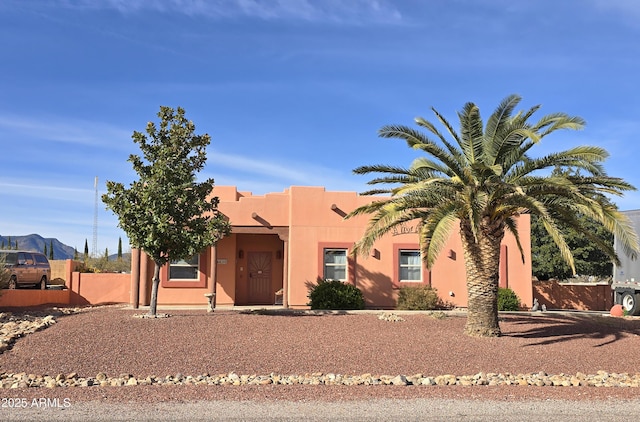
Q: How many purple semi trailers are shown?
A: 0